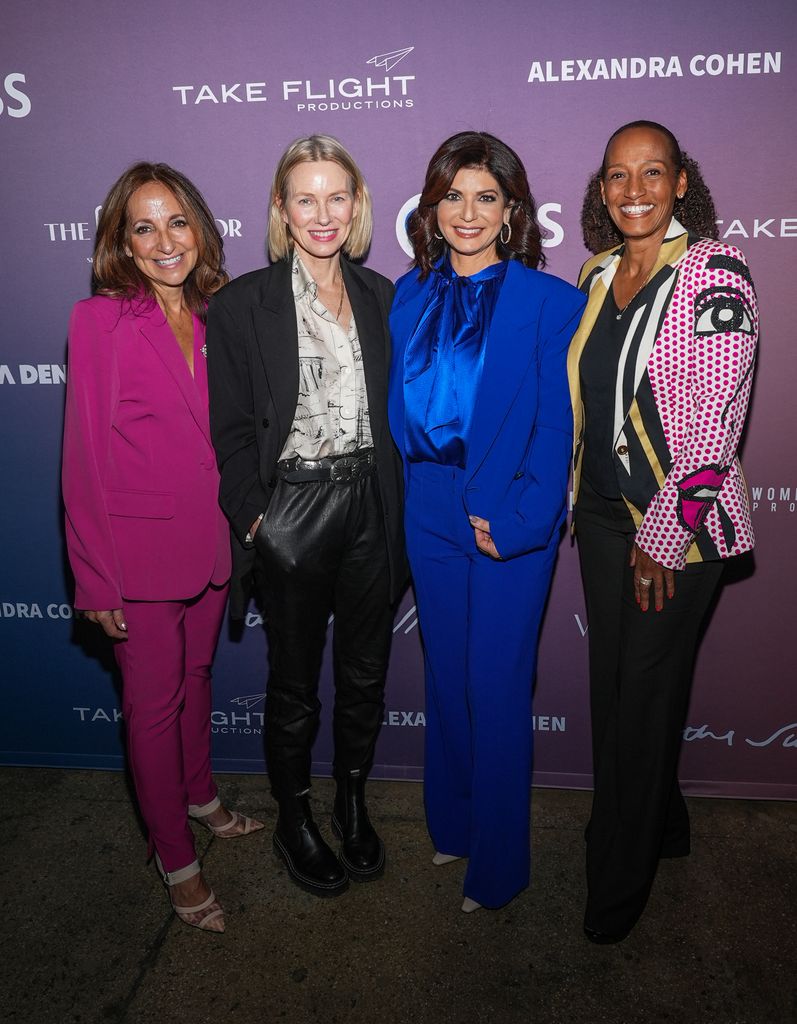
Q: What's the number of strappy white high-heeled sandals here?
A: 2